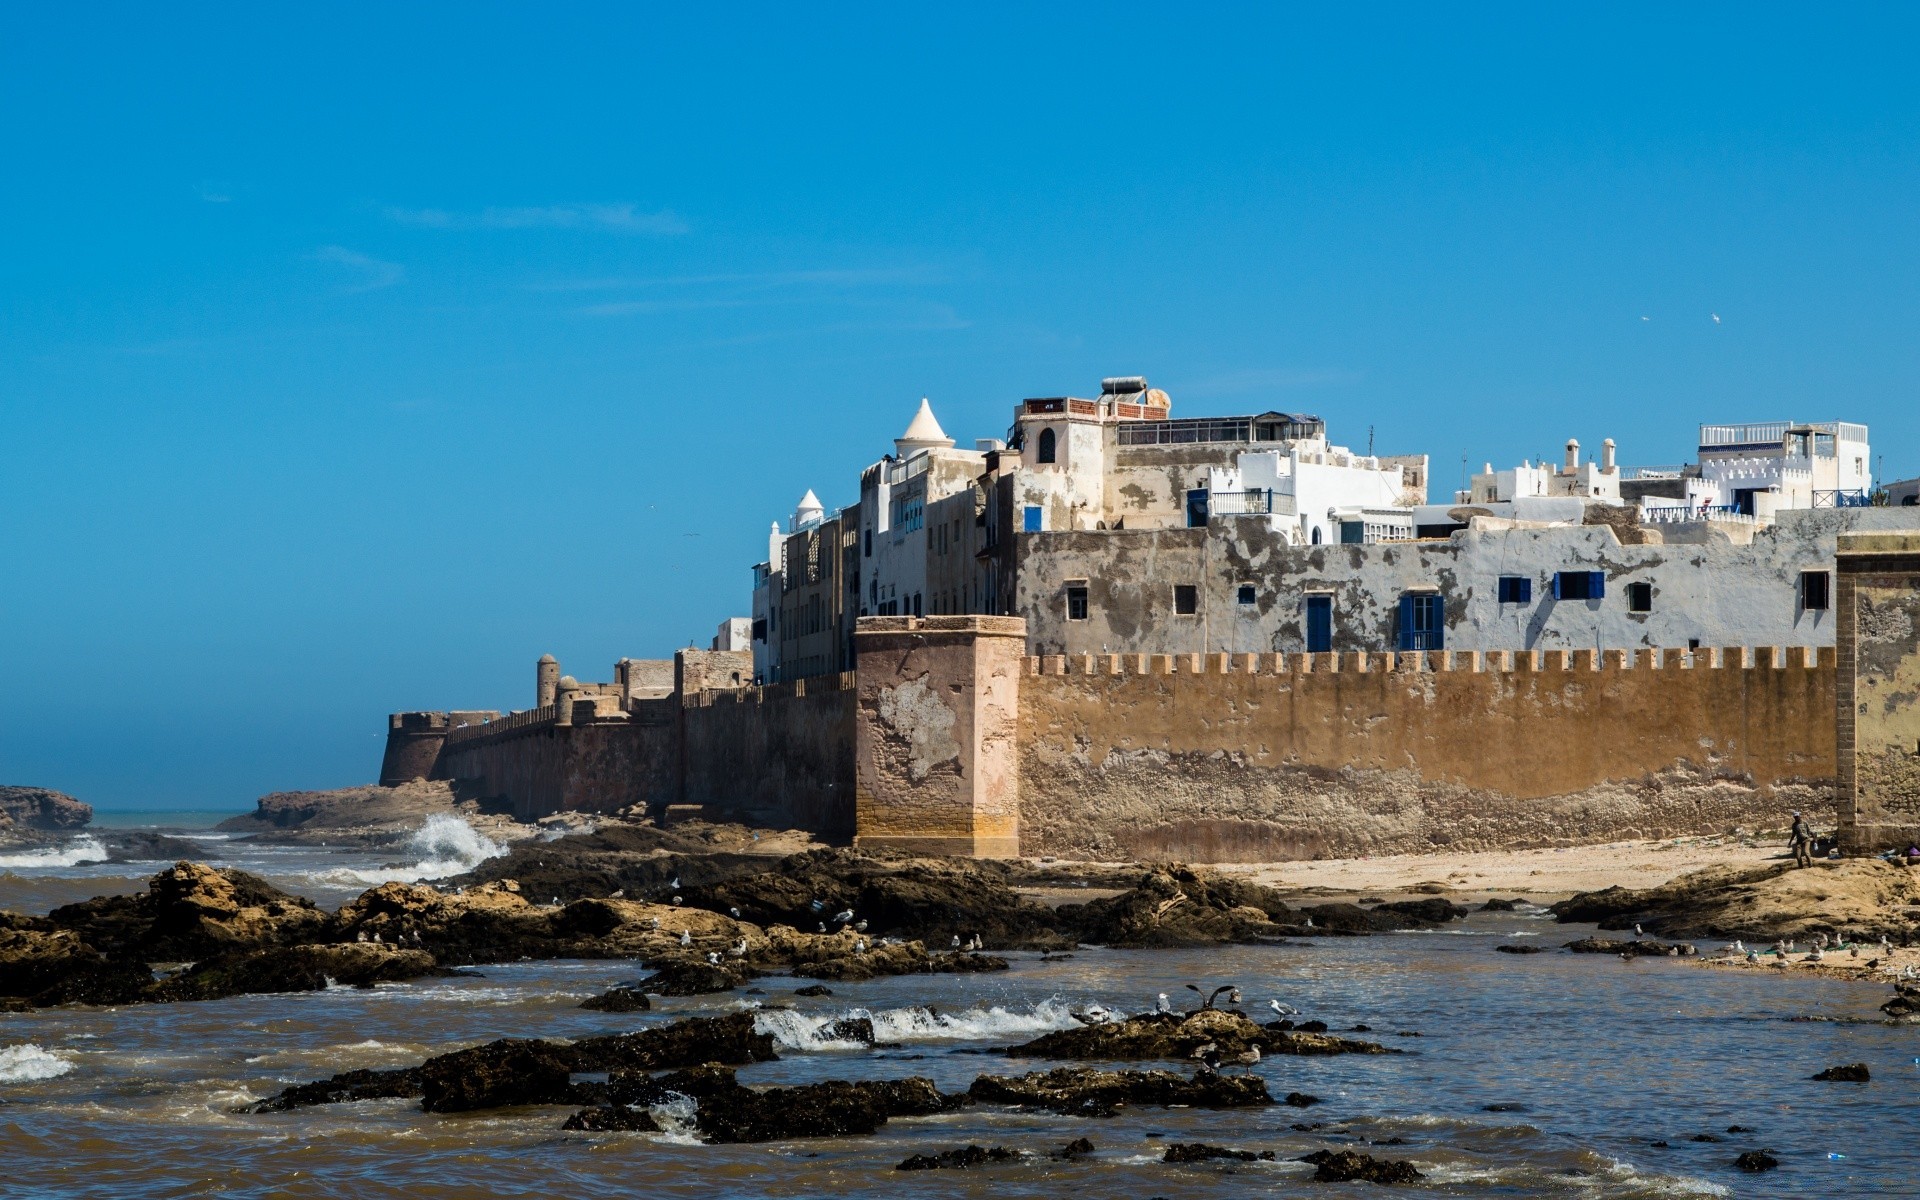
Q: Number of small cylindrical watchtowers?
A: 2